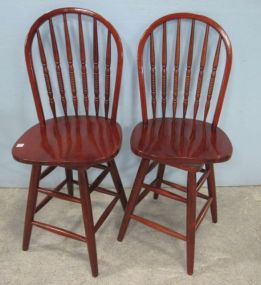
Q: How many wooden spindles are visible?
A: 12